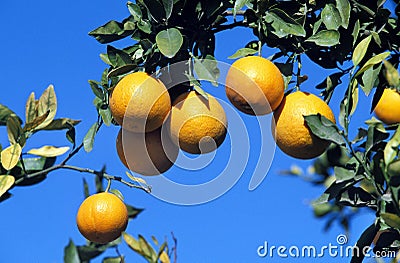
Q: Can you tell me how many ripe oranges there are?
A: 7